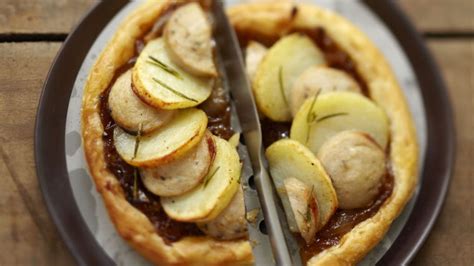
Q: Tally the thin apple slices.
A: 6